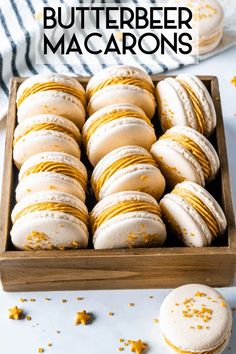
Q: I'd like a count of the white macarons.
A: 13